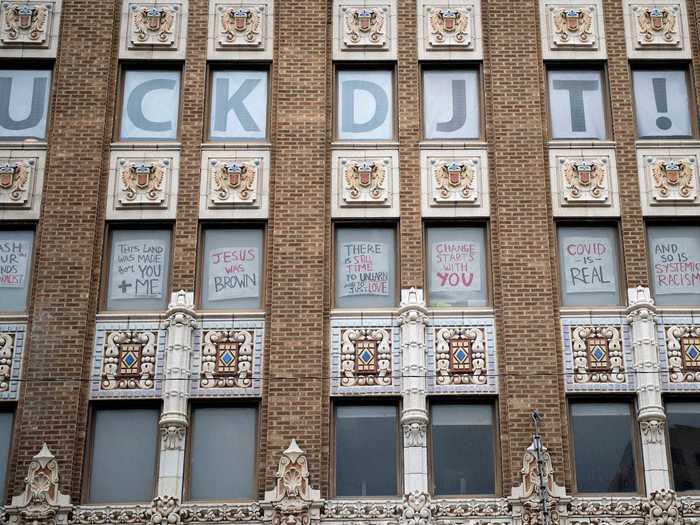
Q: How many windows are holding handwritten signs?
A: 7